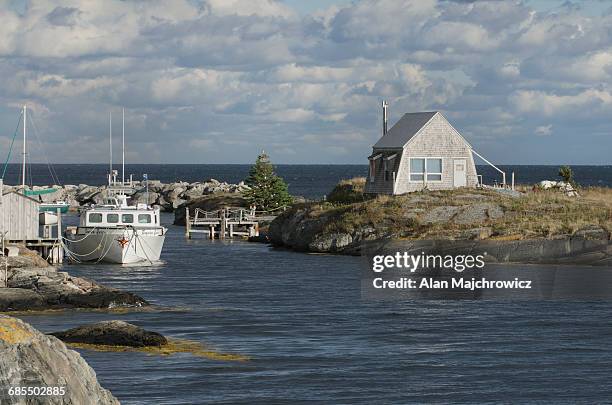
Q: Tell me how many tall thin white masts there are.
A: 3